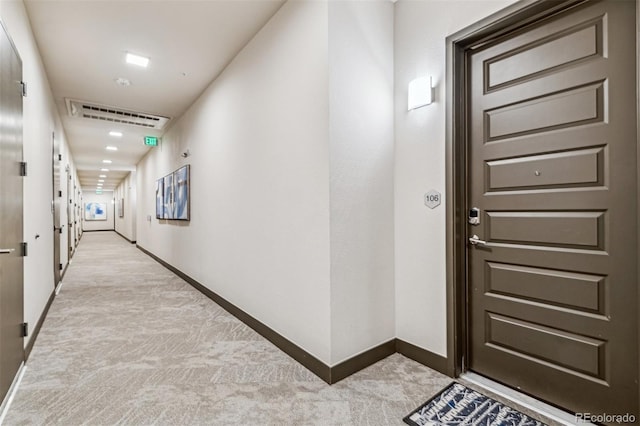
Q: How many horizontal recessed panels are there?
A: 6